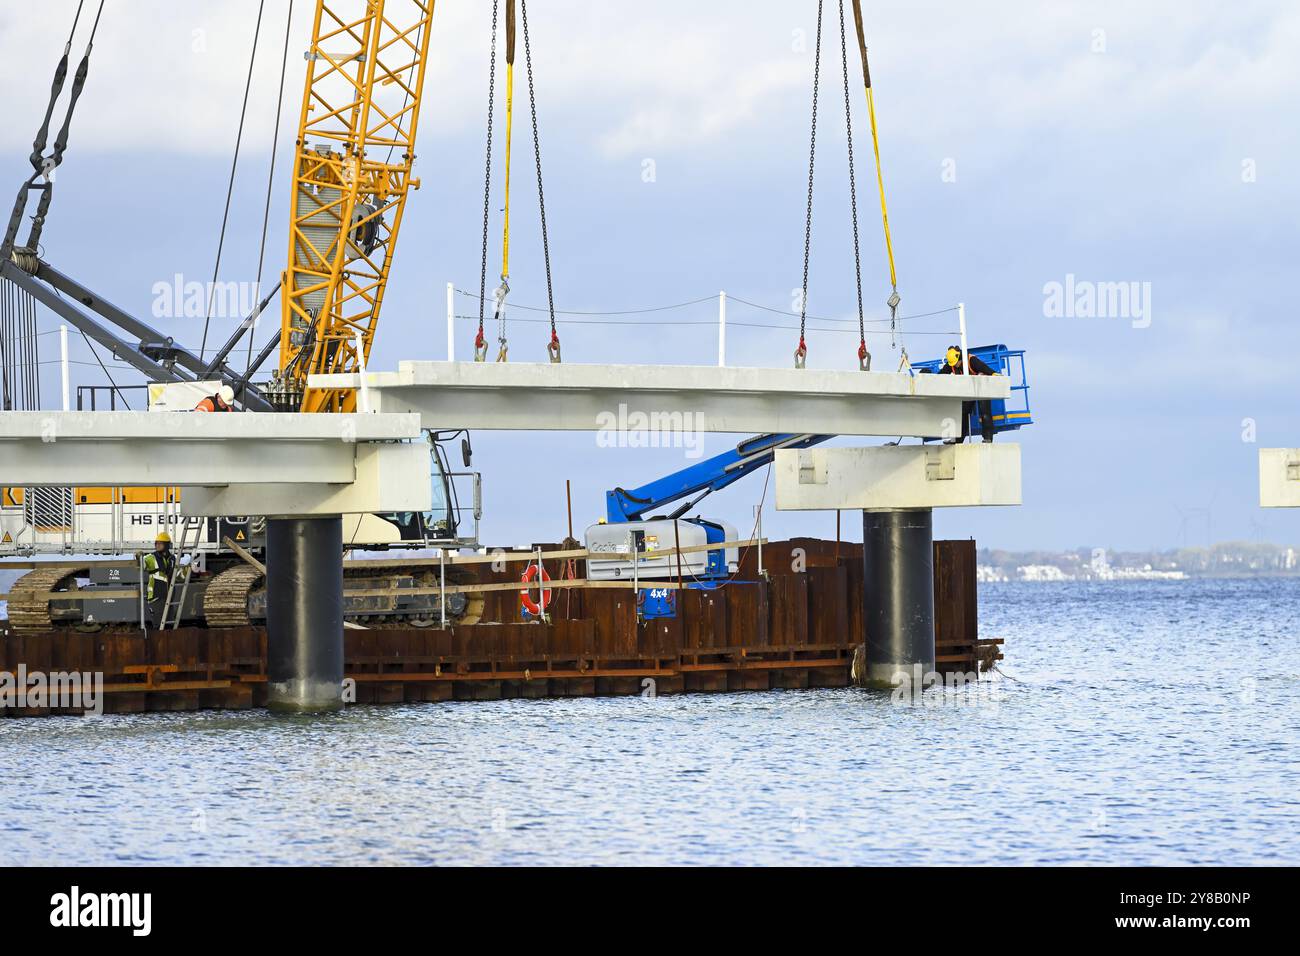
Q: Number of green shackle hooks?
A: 0